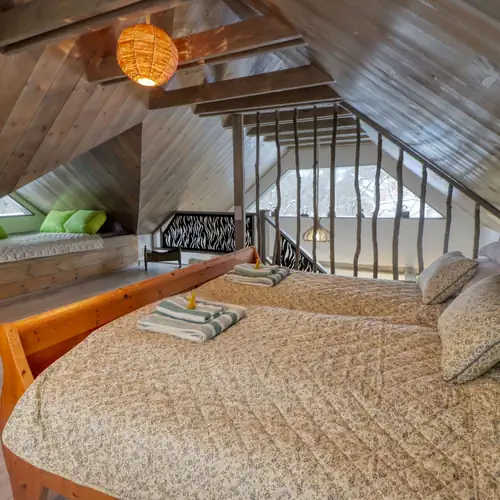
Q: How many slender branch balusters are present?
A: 11